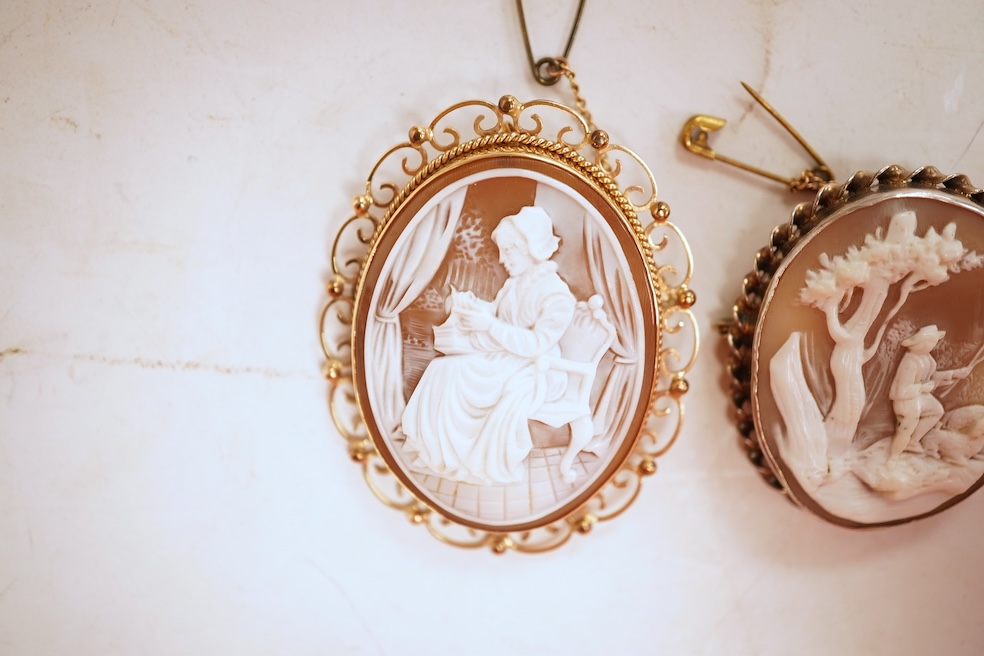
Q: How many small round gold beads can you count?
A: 14